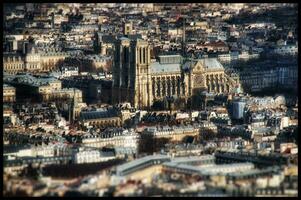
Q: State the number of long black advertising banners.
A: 0